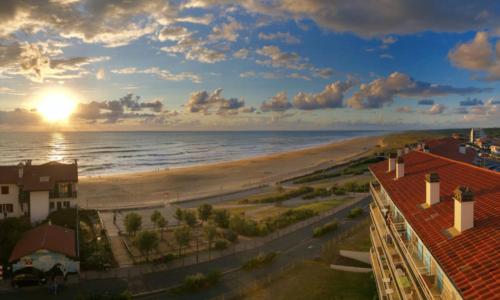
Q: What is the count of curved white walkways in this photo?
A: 2